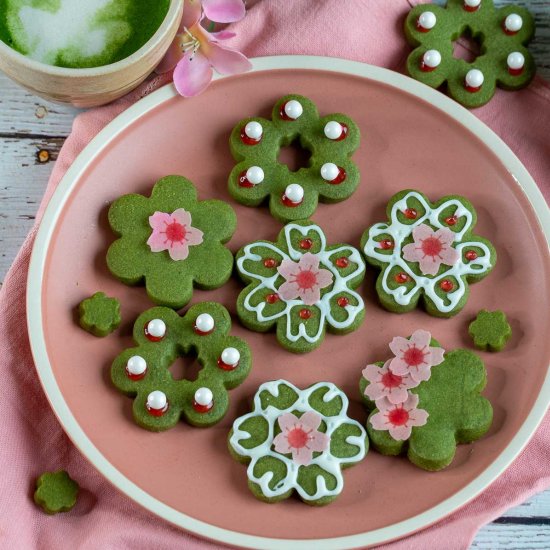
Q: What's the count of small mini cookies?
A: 3